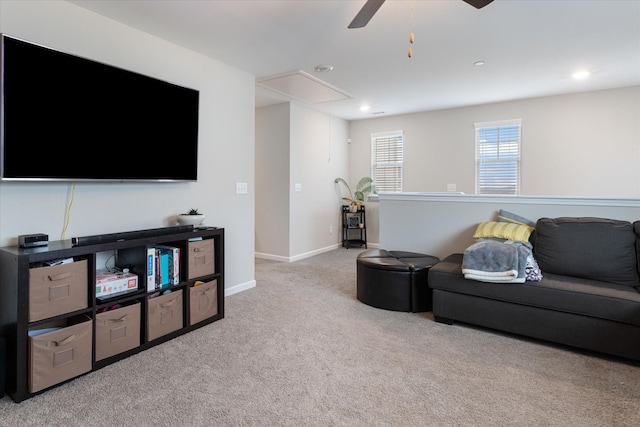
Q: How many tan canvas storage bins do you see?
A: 6